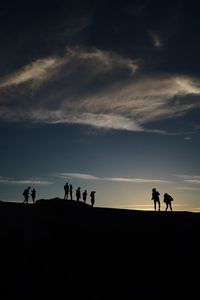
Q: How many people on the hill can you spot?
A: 9